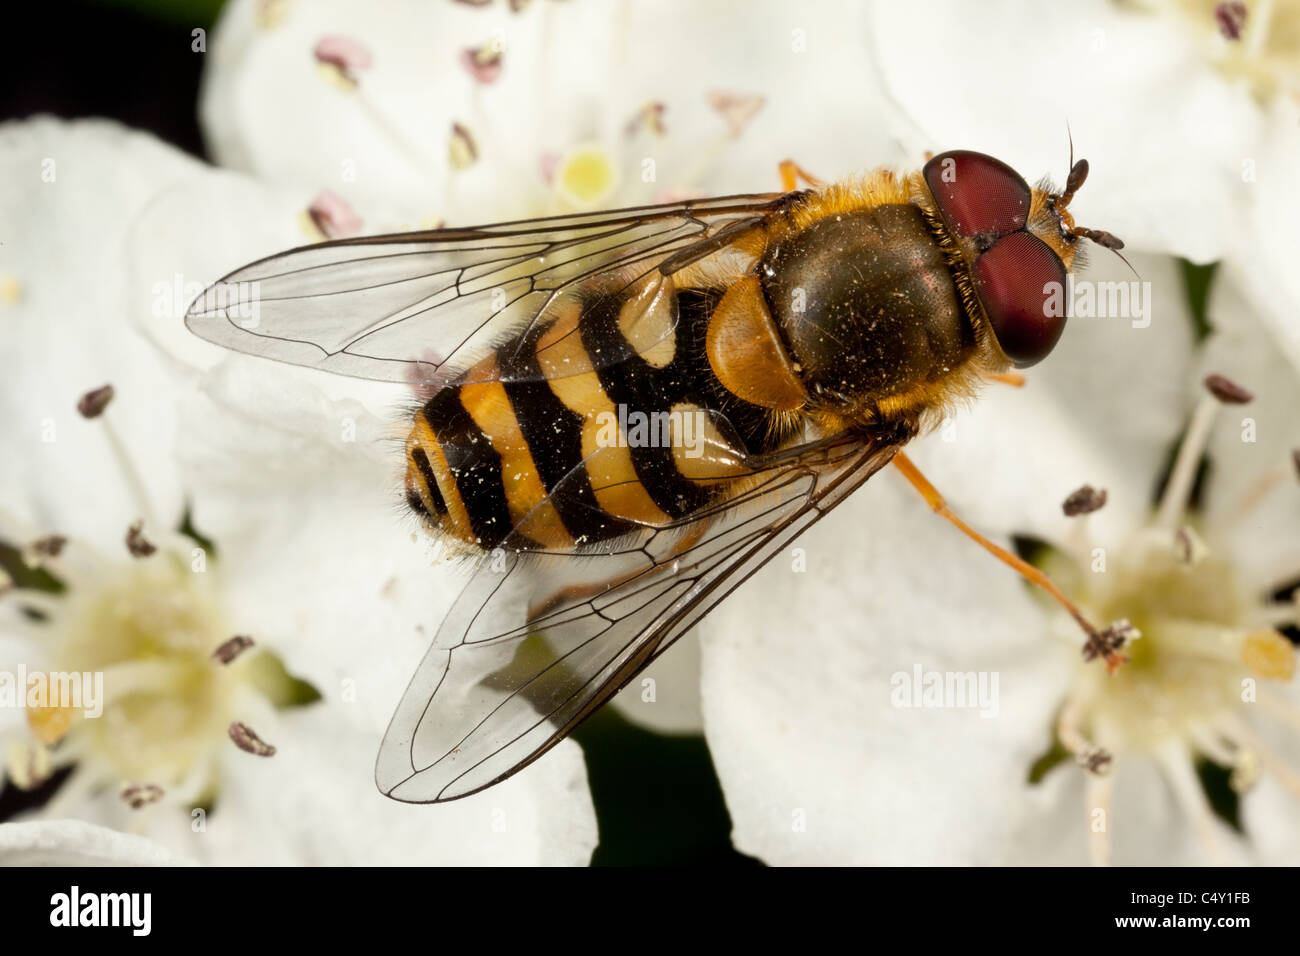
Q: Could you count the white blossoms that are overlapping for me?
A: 4